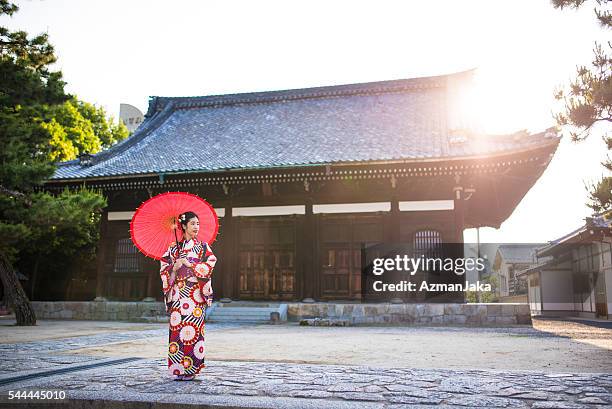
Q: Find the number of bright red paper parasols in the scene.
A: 1